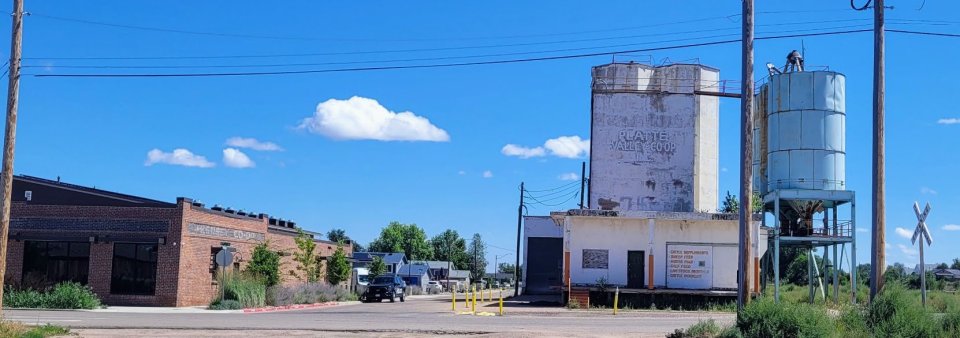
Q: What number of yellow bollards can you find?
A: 8